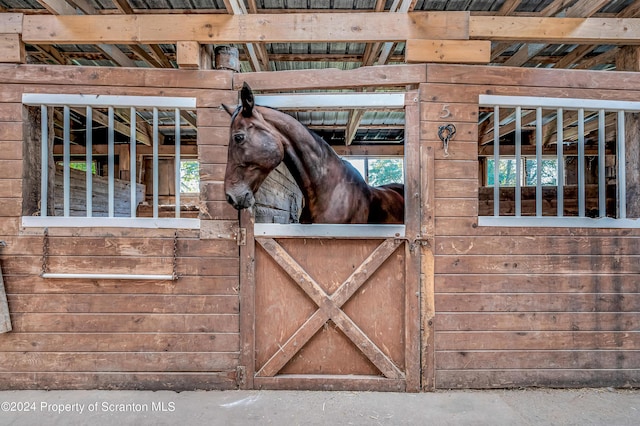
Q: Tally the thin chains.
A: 2